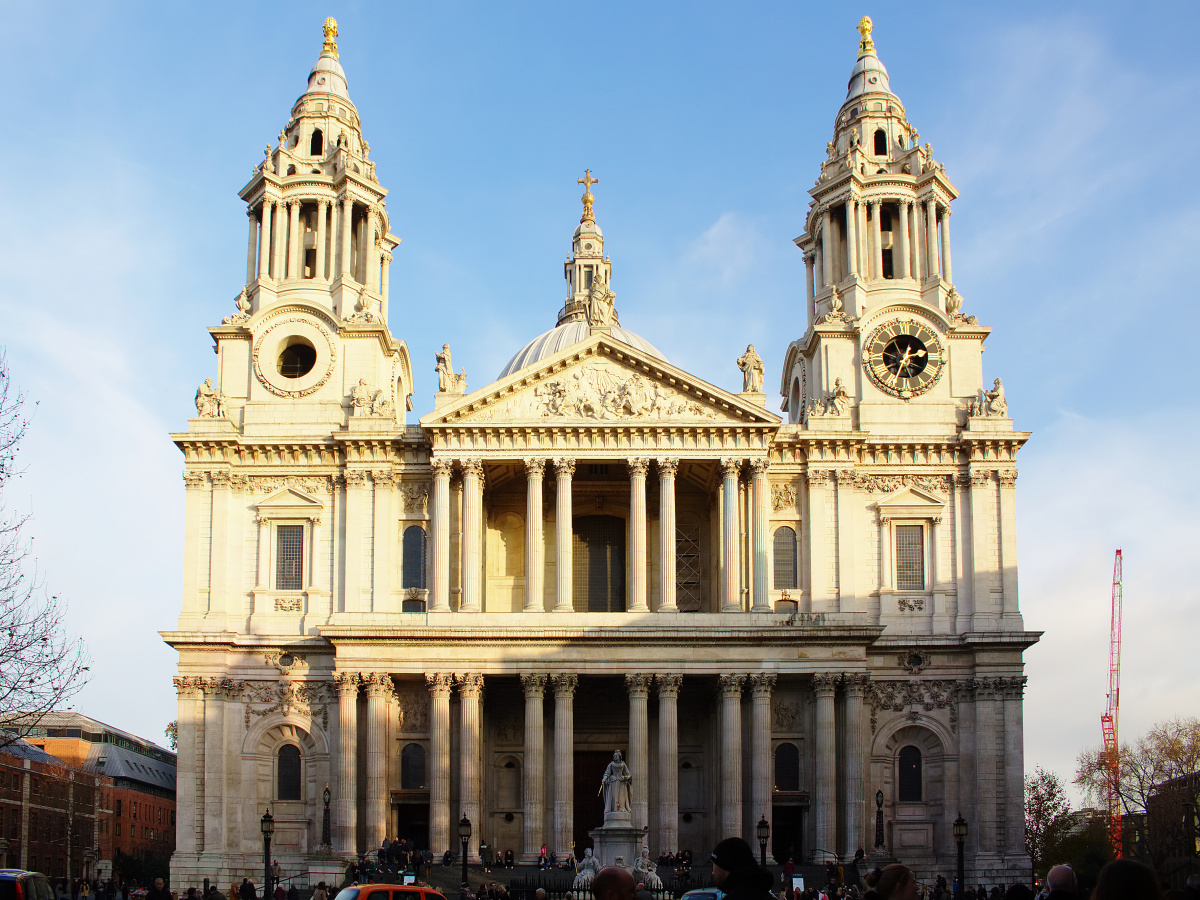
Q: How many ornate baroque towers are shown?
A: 2